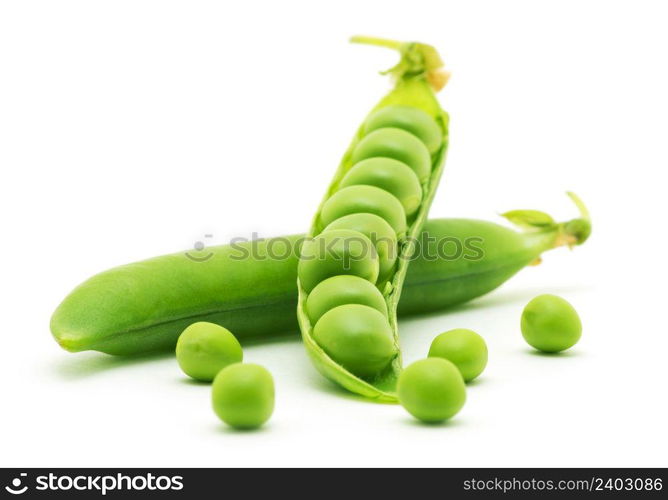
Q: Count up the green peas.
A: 13